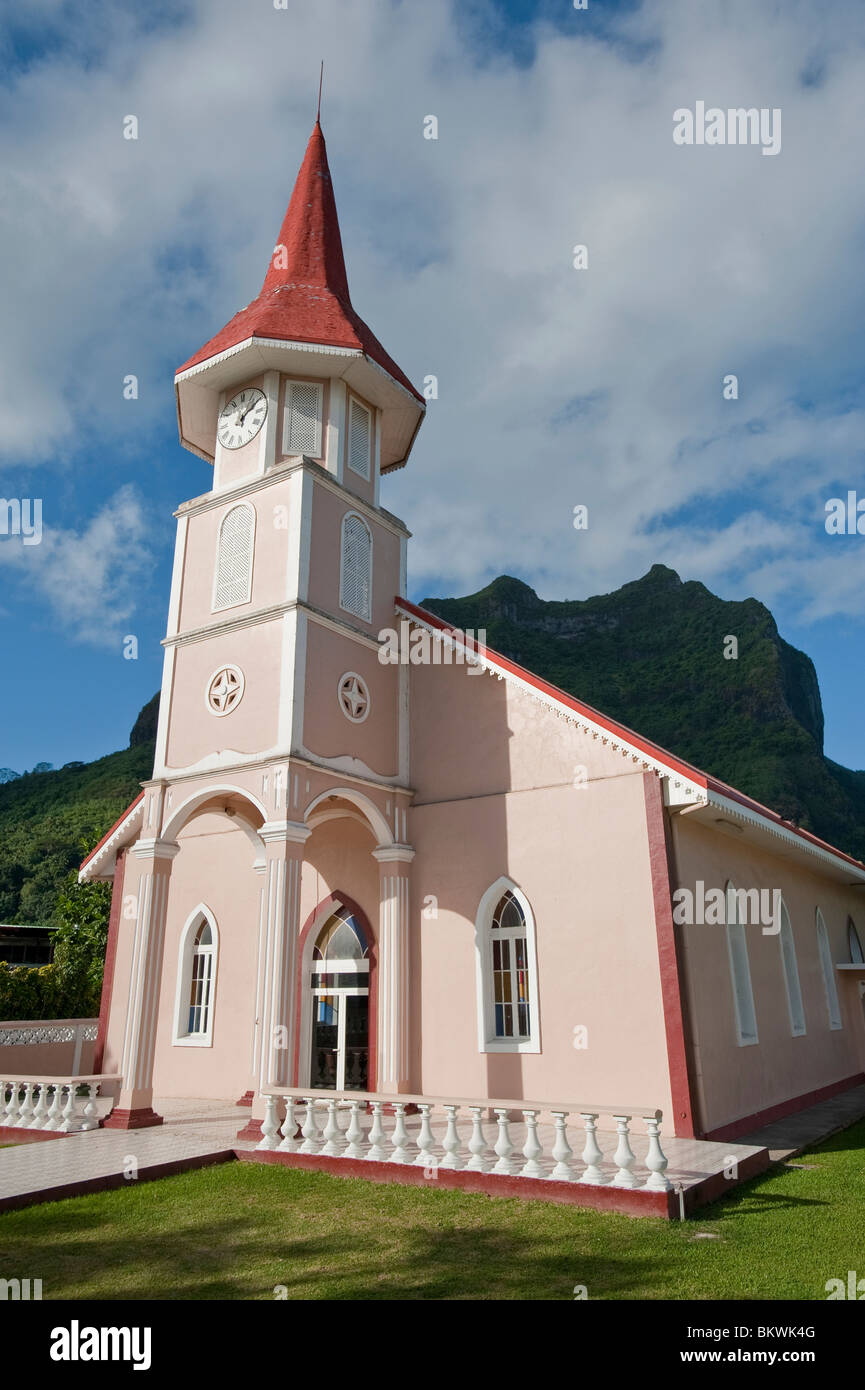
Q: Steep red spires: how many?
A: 1